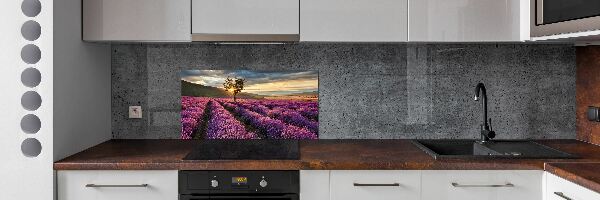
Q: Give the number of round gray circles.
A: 7